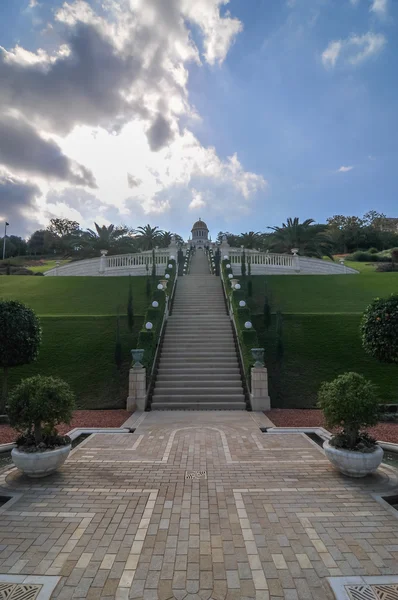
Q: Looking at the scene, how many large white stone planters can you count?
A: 2